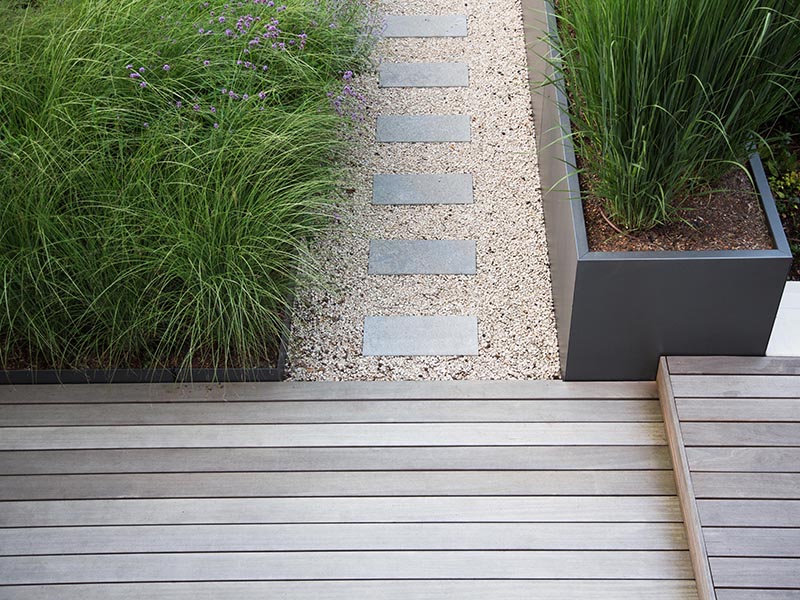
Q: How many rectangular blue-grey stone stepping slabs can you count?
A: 6